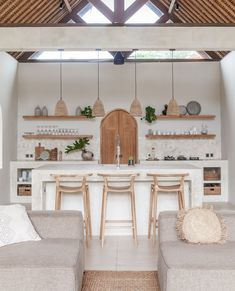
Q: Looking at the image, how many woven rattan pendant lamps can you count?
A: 4